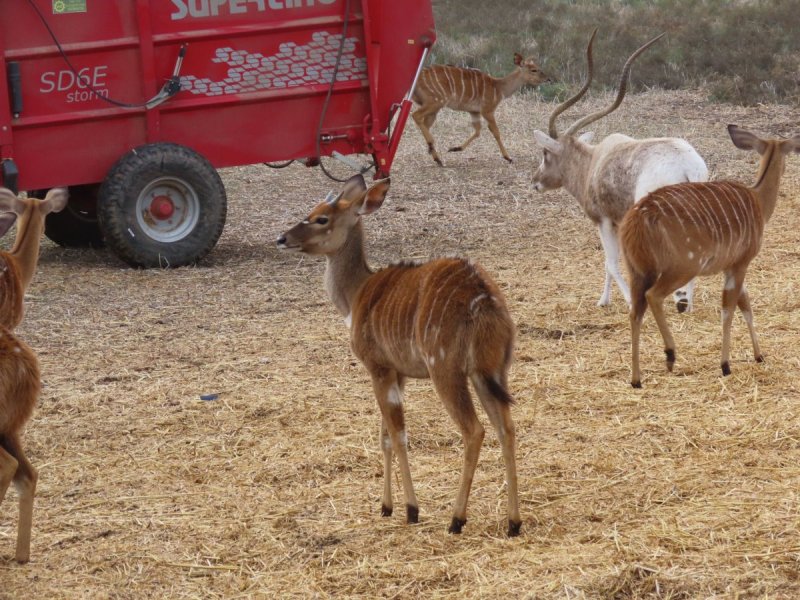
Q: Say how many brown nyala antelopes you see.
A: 5